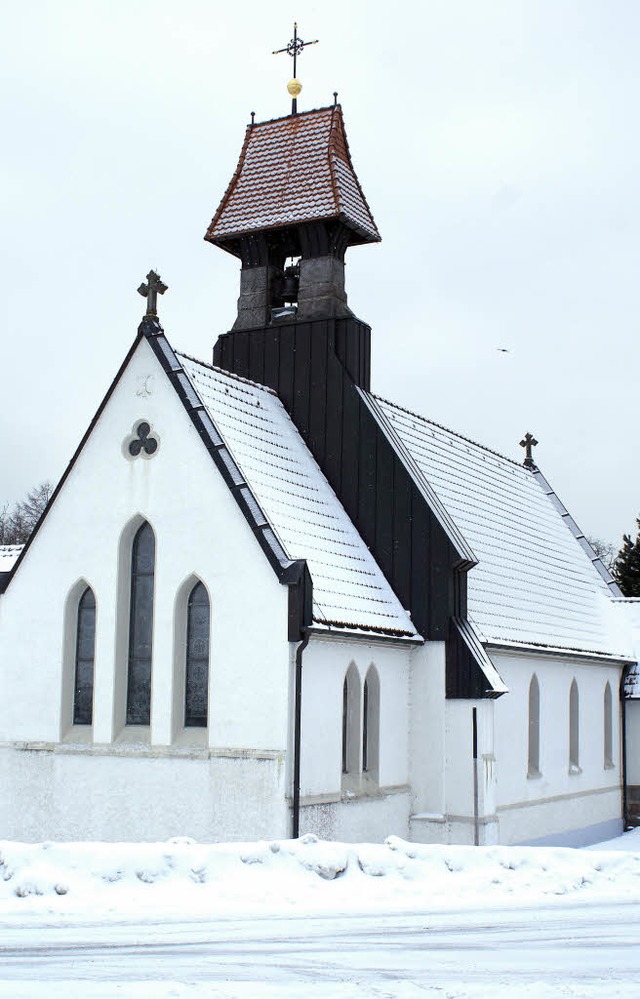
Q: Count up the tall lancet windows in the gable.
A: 3